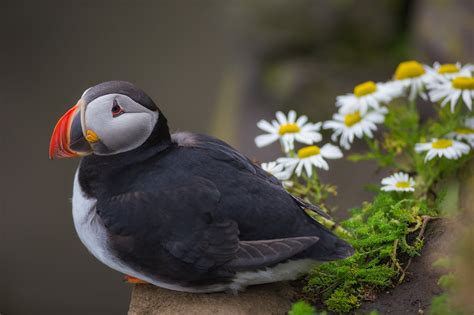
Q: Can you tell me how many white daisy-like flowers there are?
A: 11